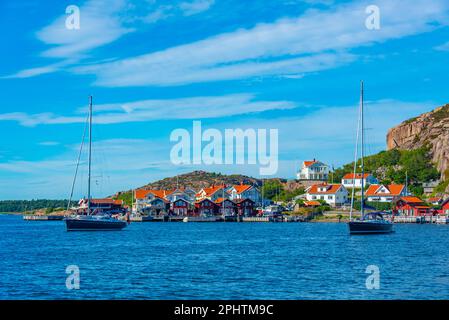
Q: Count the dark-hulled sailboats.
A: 2